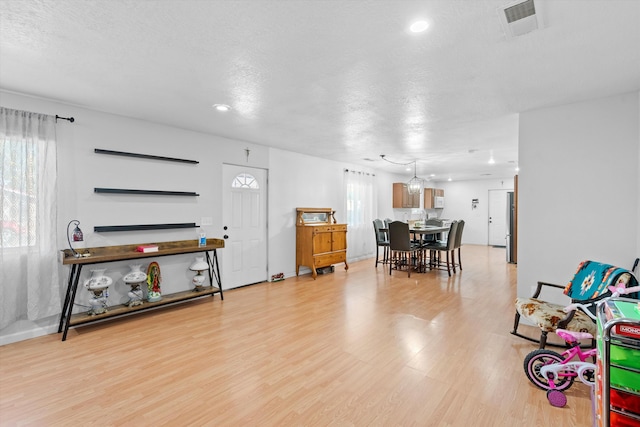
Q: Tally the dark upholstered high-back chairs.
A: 6